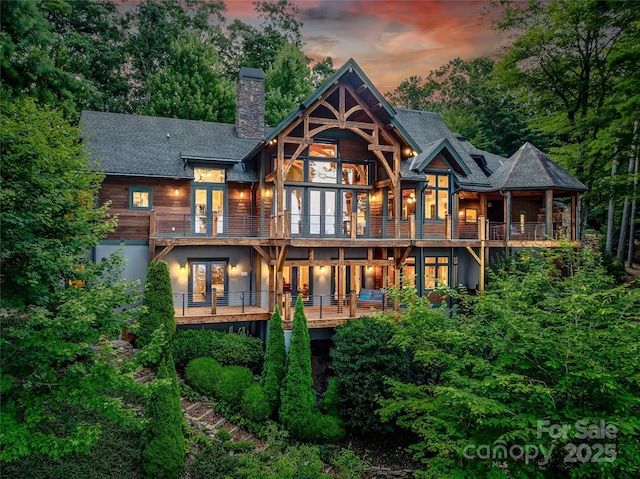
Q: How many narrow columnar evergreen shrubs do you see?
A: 4